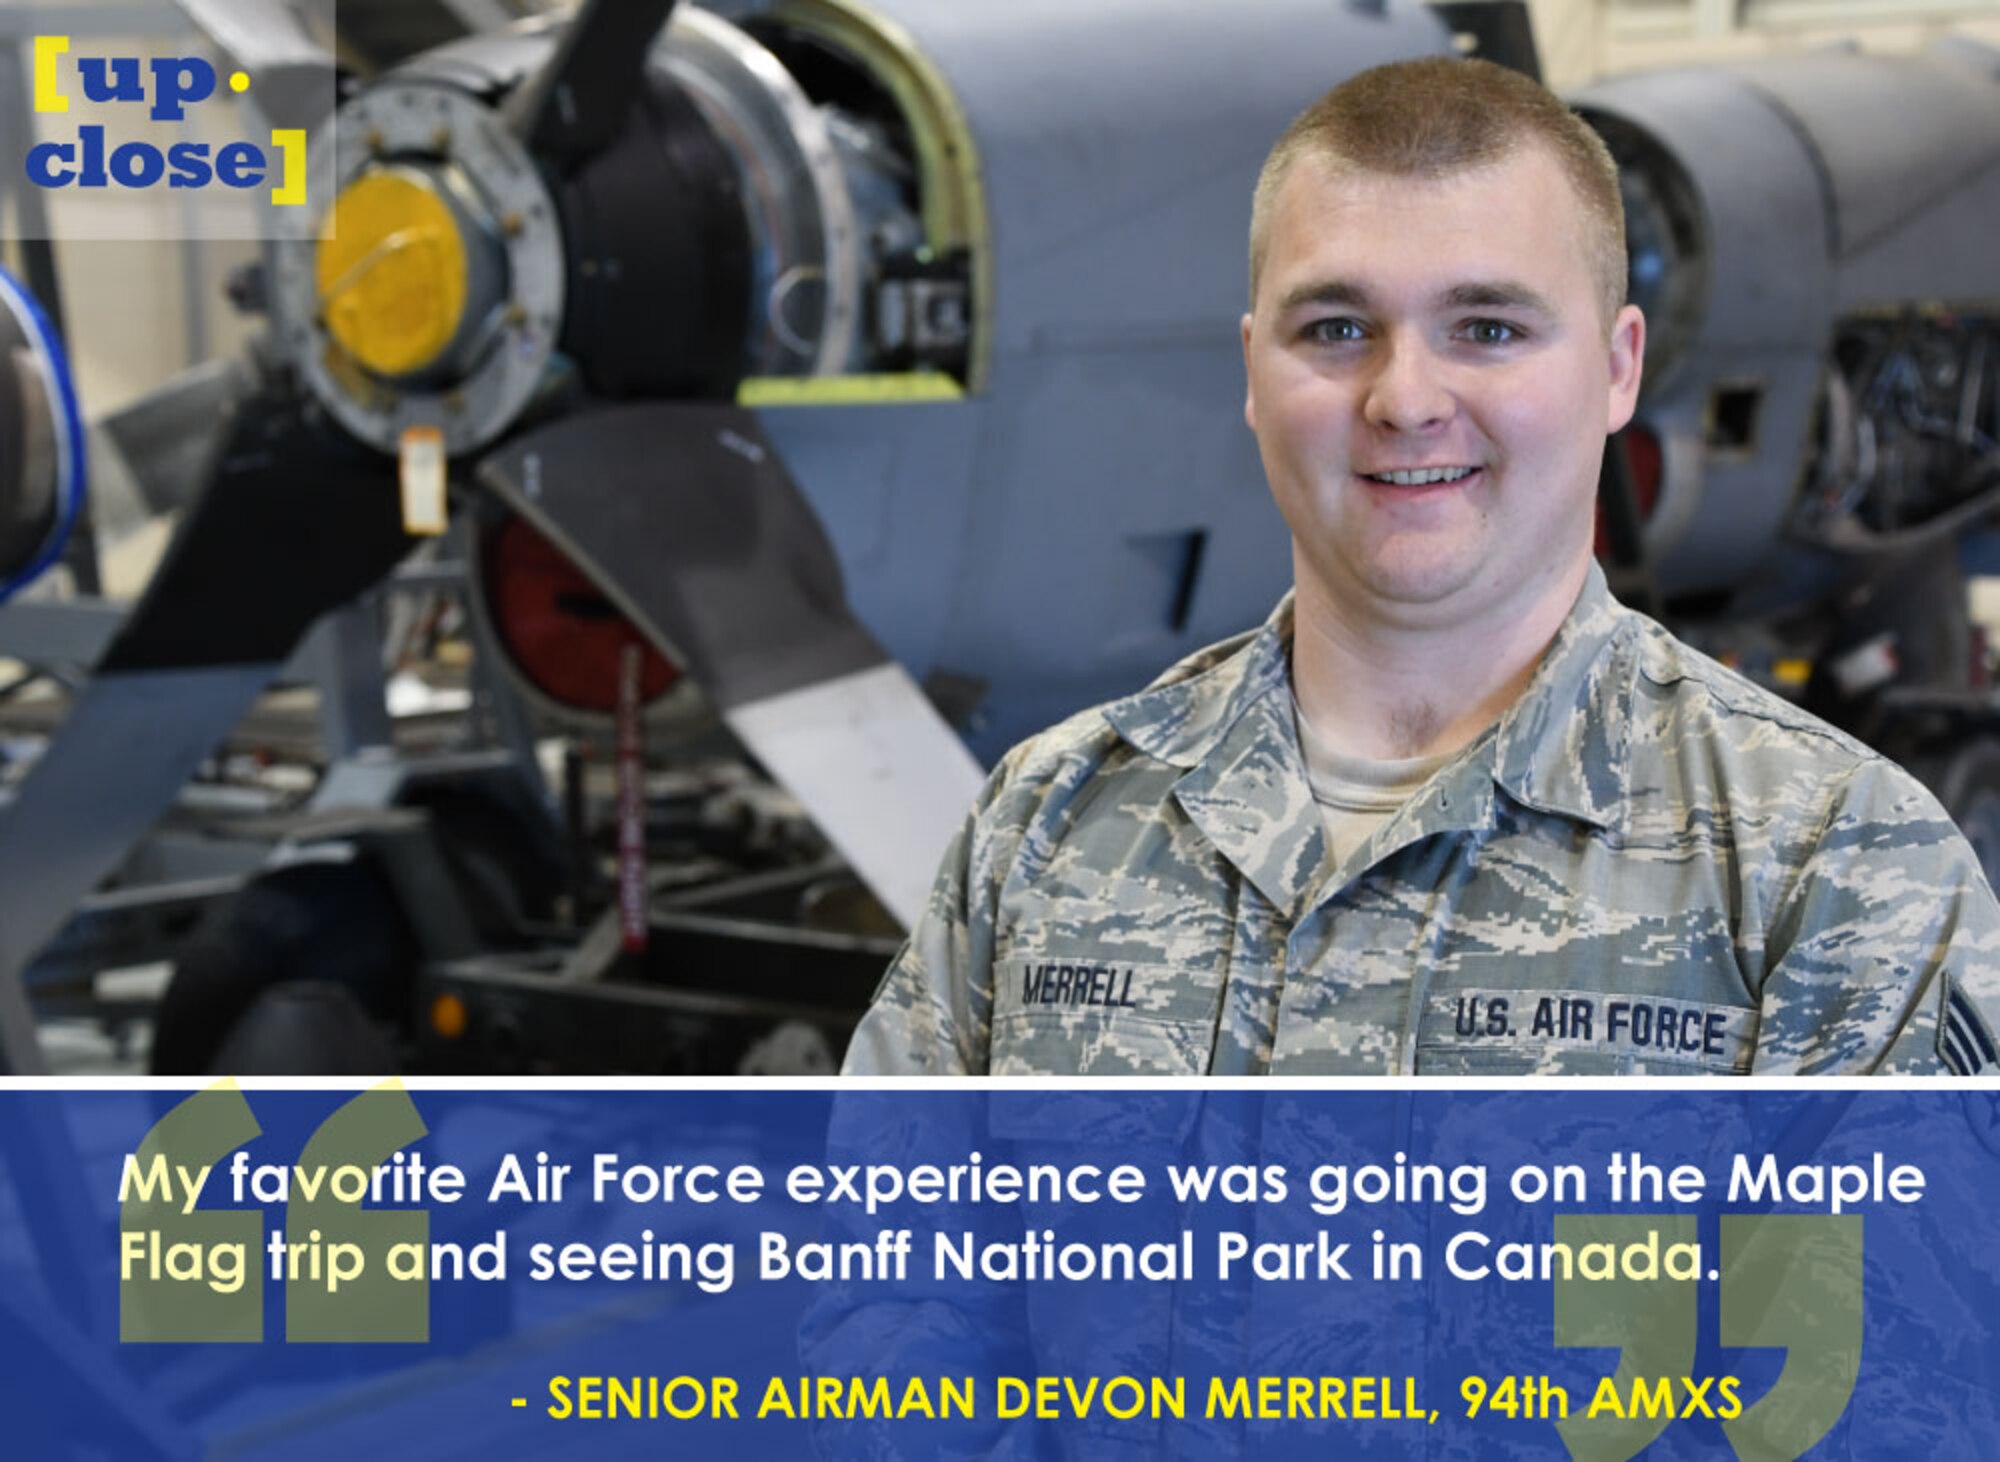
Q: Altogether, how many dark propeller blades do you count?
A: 3